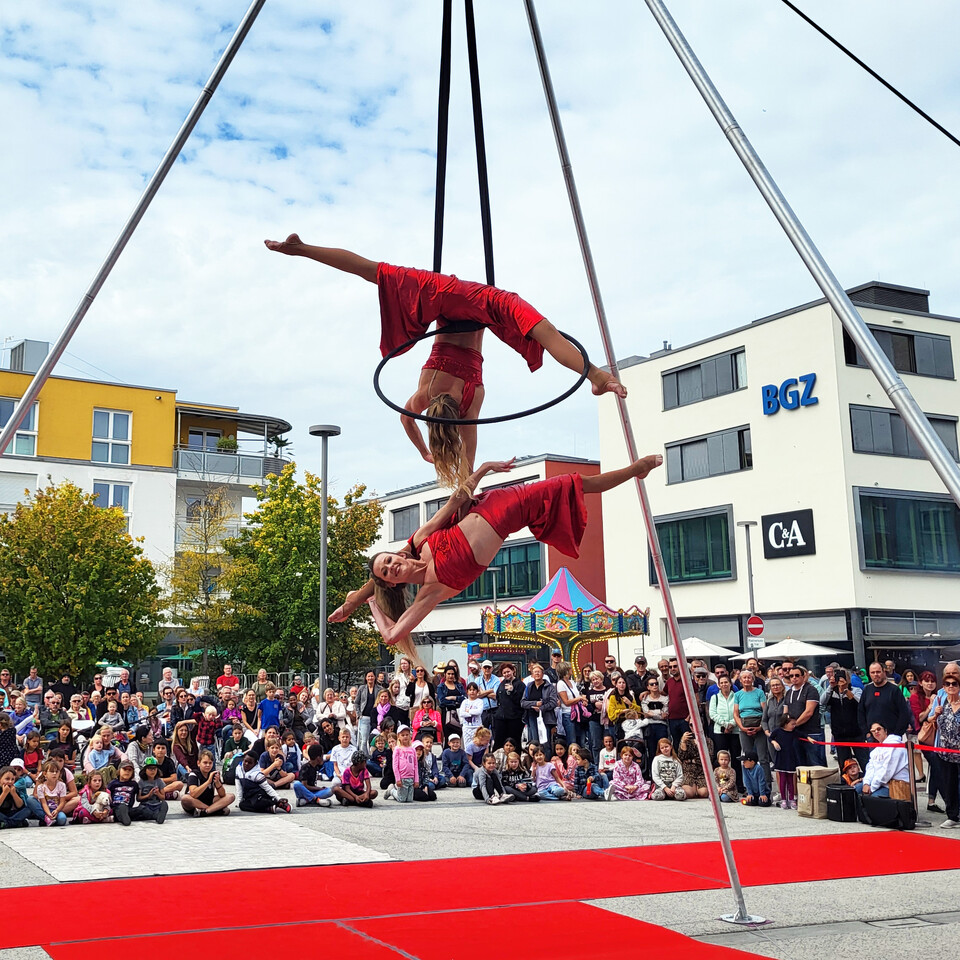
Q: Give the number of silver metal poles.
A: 3